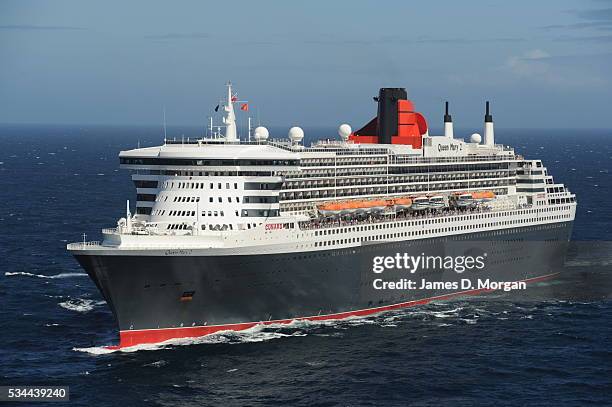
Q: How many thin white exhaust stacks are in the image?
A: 2